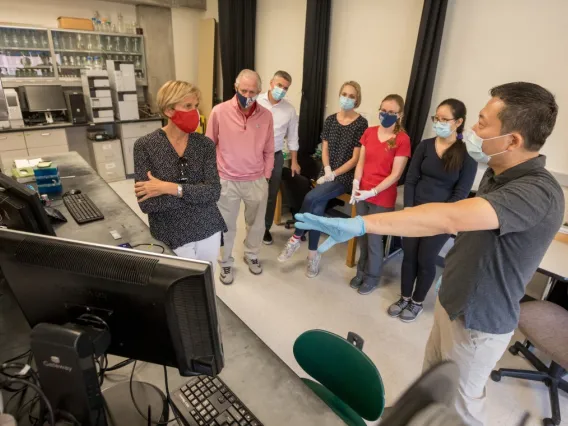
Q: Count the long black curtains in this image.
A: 3